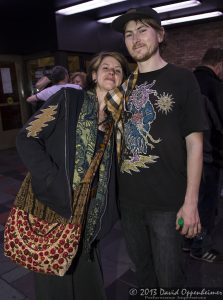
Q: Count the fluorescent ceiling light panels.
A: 3